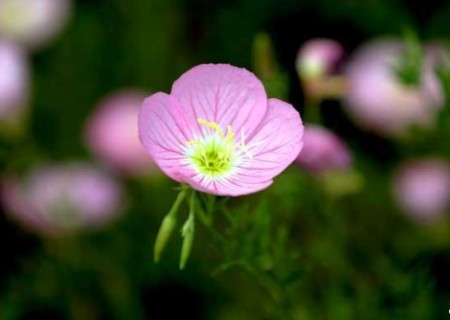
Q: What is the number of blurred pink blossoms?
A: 8